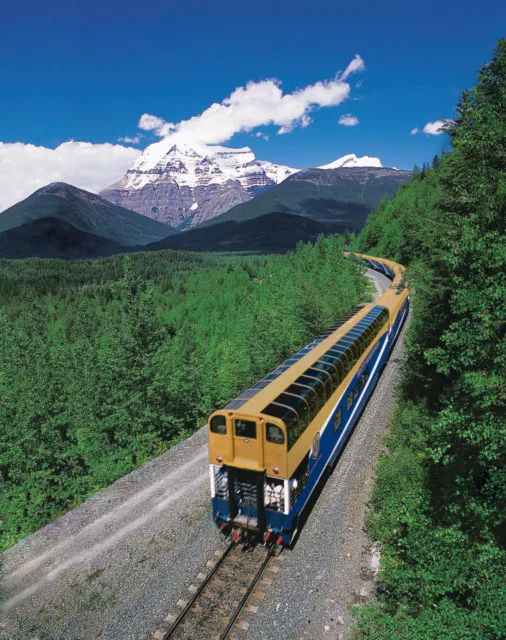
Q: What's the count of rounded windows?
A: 2